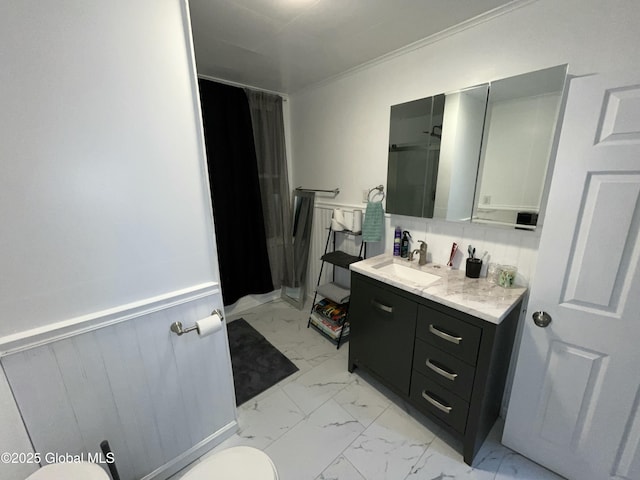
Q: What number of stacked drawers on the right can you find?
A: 3